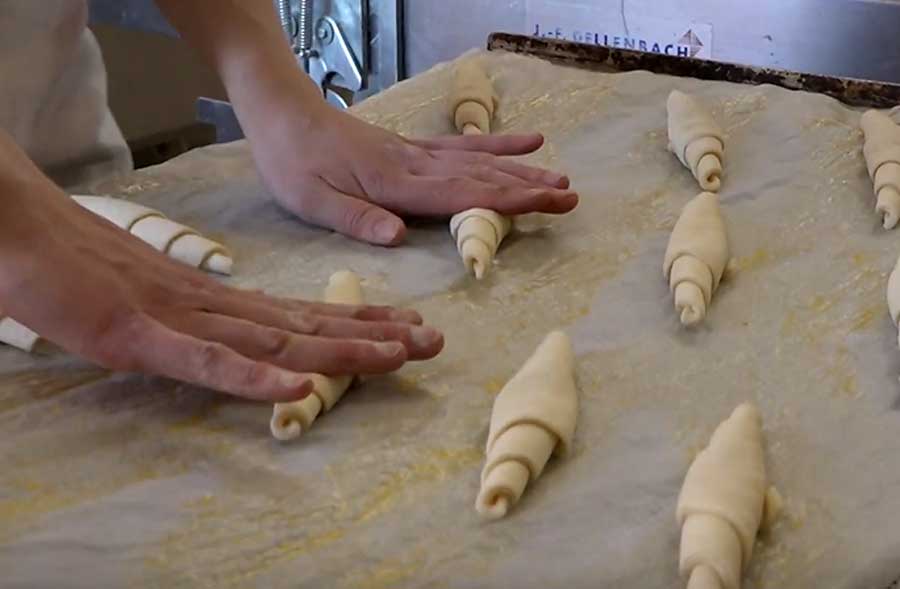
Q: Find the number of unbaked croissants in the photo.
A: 11